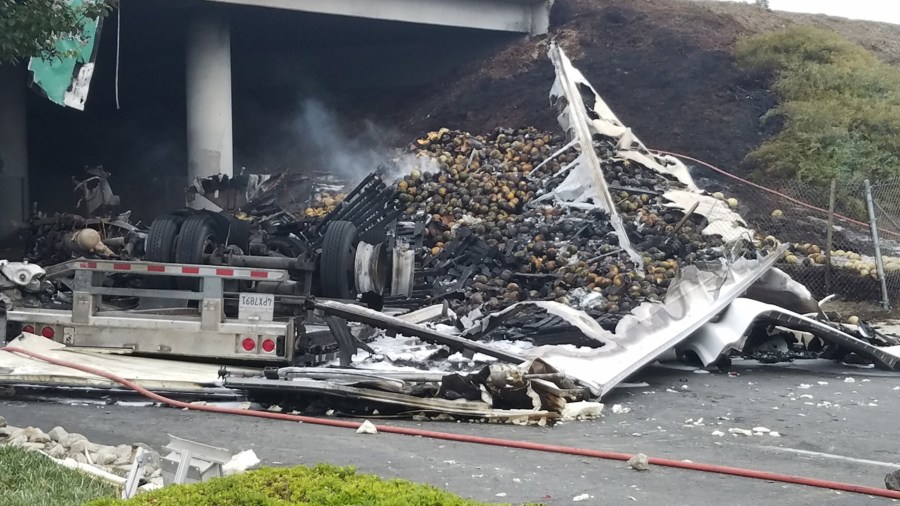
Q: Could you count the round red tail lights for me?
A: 4